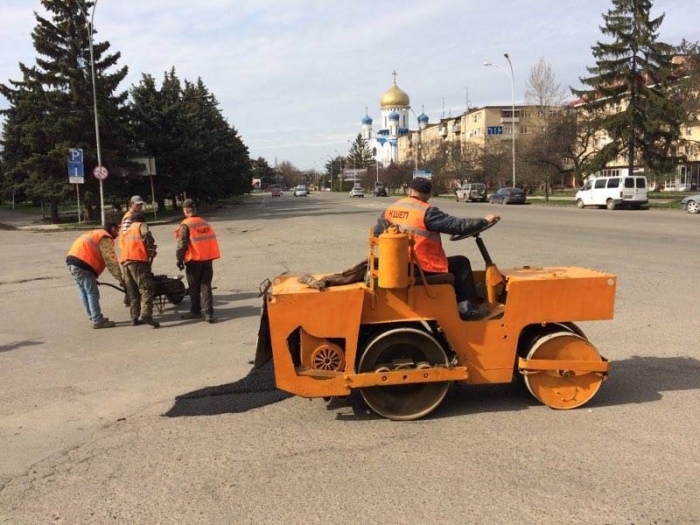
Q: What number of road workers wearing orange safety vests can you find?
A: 5